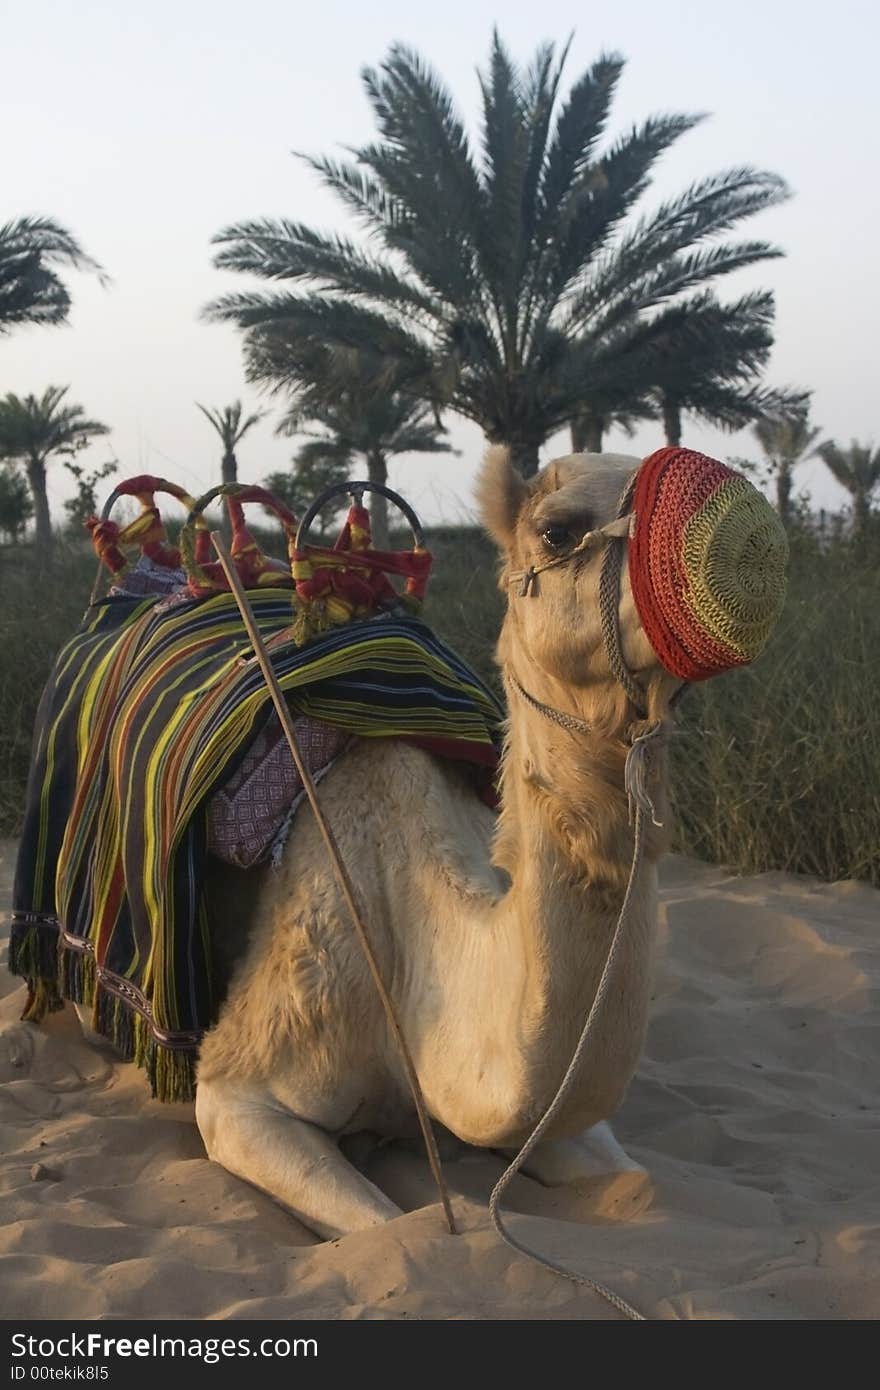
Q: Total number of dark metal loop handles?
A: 3